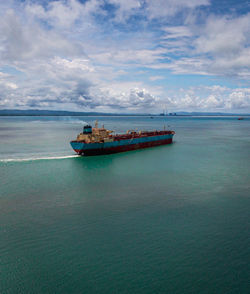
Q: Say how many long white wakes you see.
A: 1